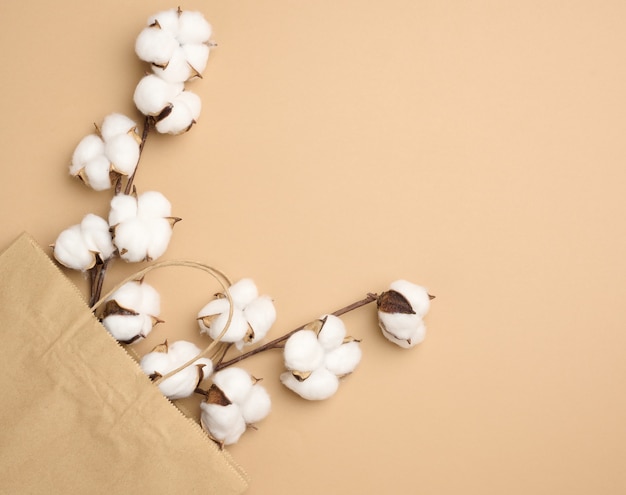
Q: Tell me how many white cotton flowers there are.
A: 11